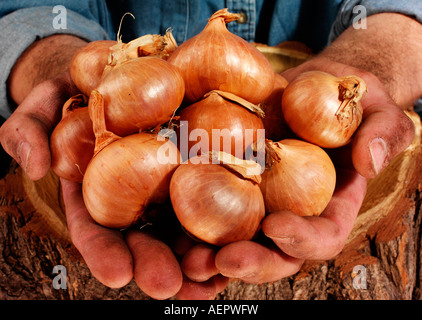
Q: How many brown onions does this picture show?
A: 10